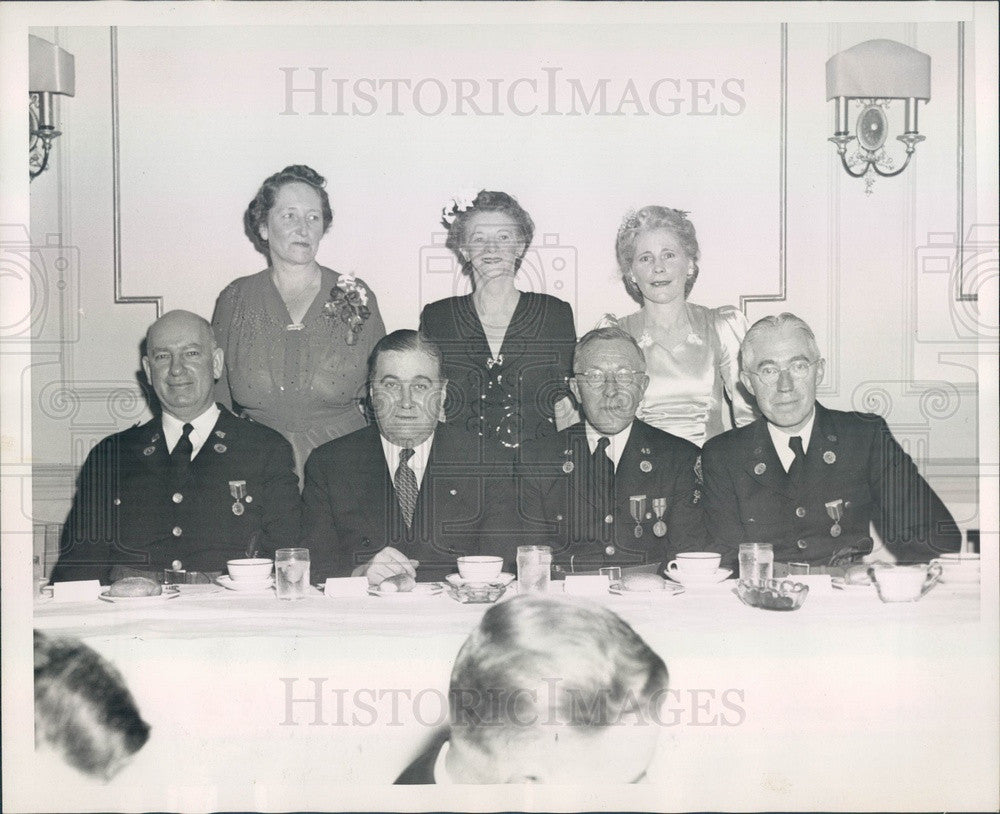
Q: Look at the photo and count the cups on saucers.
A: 3